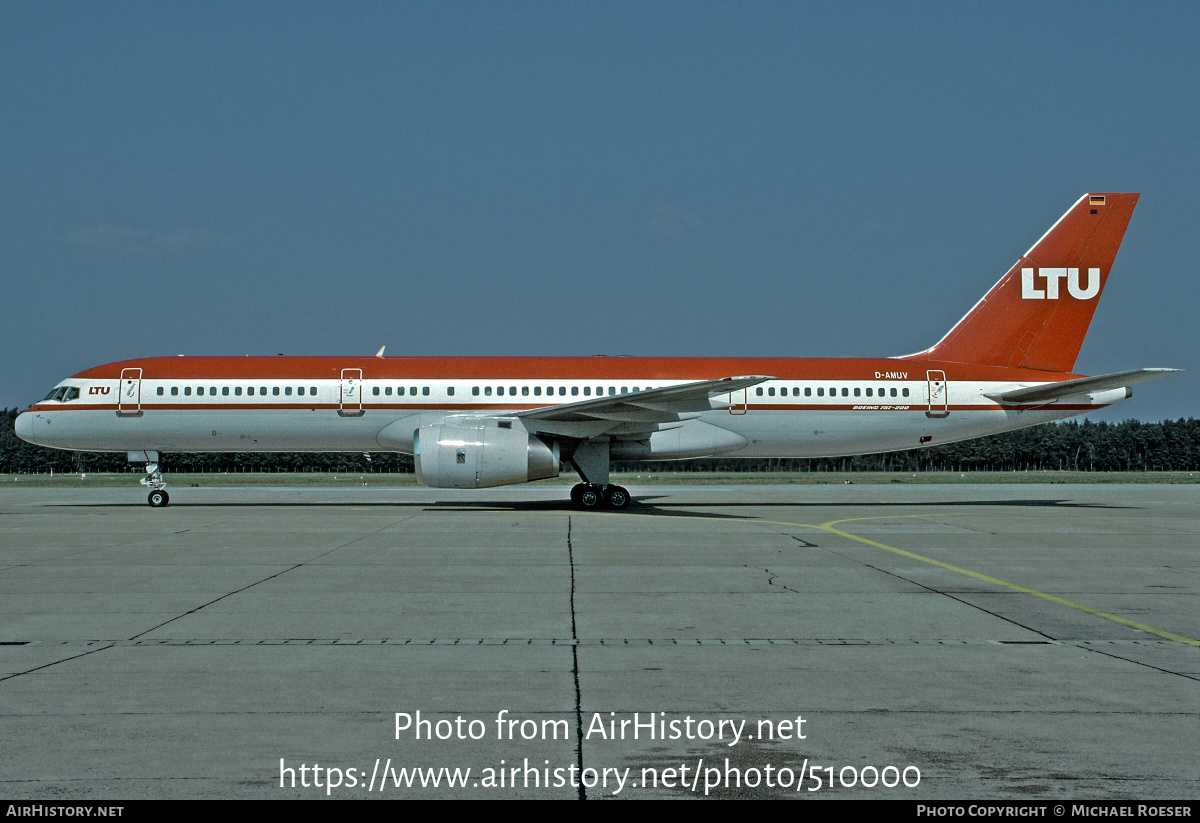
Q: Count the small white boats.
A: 0